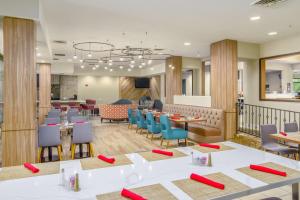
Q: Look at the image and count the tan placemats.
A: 7